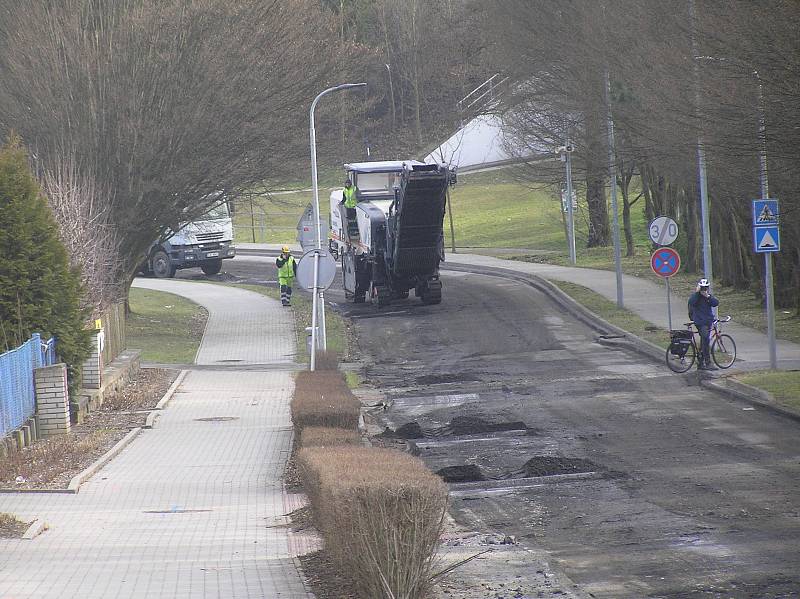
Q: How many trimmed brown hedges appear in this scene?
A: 3